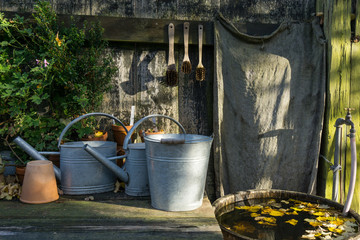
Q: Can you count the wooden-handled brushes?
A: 3